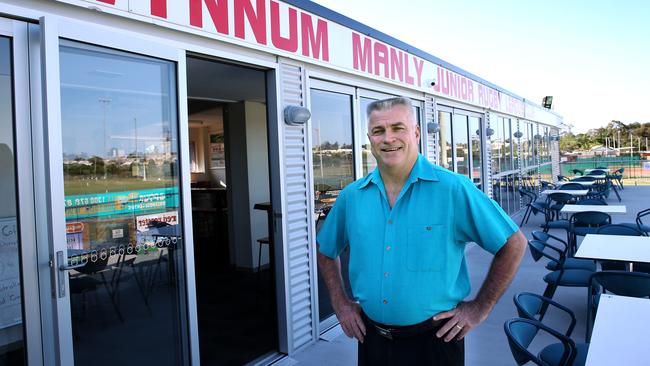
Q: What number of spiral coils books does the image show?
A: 0